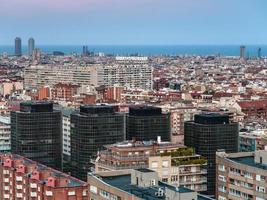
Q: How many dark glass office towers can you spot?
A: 4